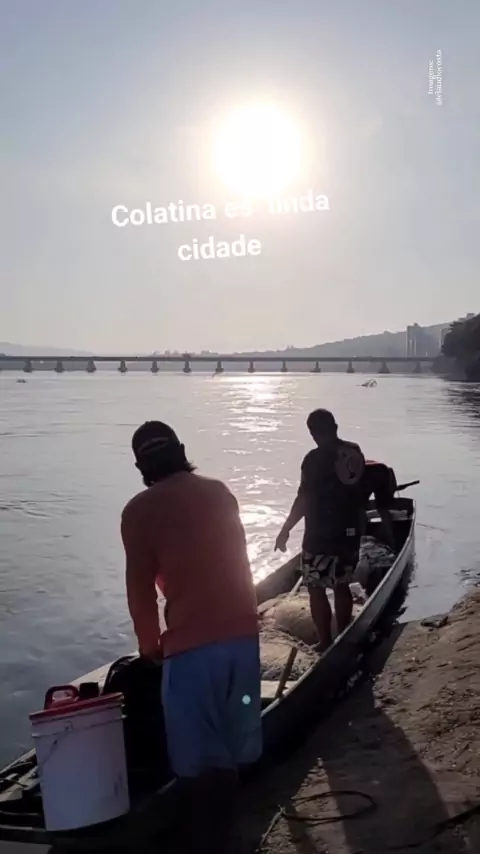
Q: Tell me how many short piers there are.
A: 13